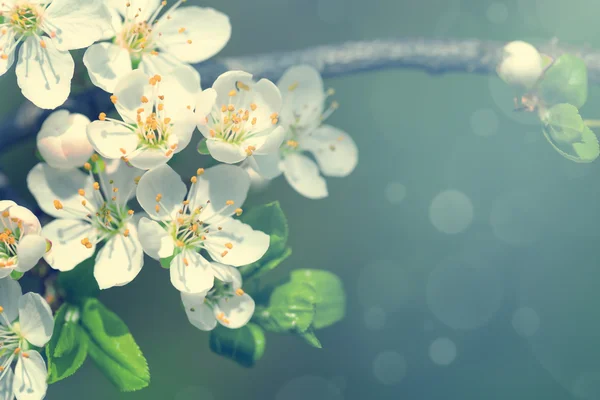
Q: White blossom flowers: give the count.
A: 10